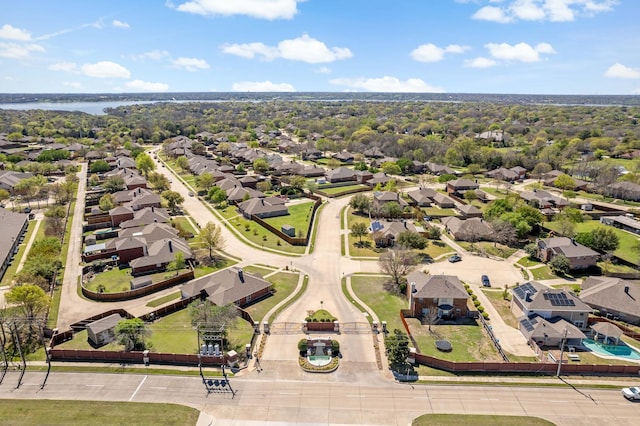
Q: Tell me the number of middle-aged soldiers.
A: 0